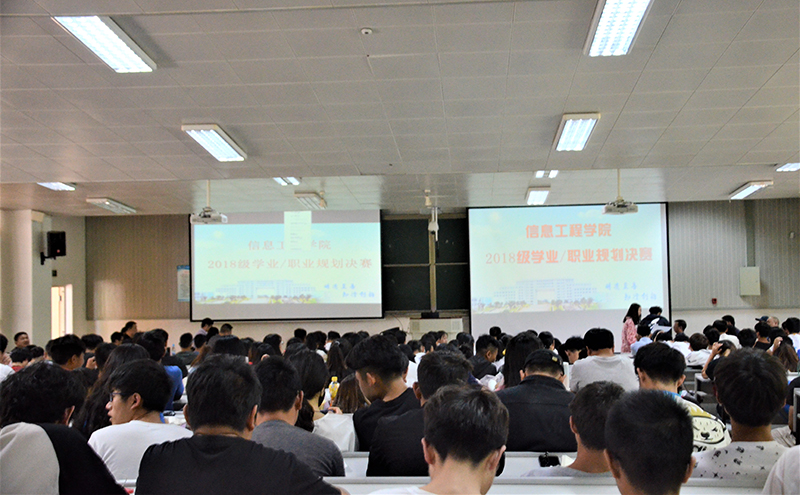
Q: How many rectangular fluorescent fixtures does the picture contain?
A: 12